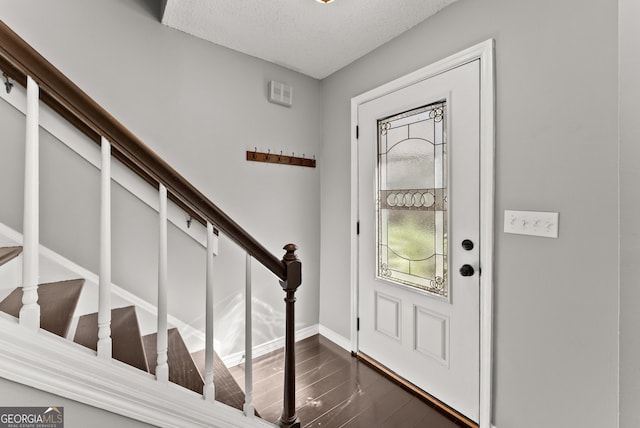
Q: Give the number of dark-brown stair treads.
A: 5